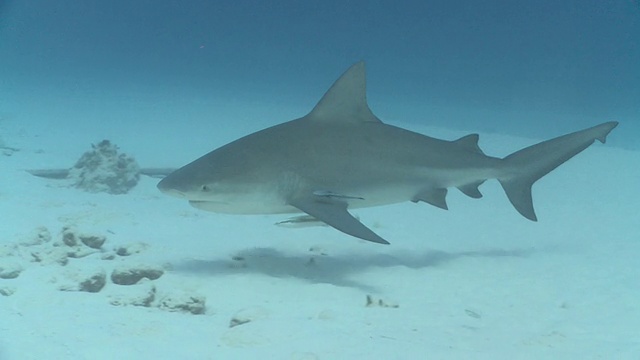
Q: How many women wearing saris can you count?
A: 0